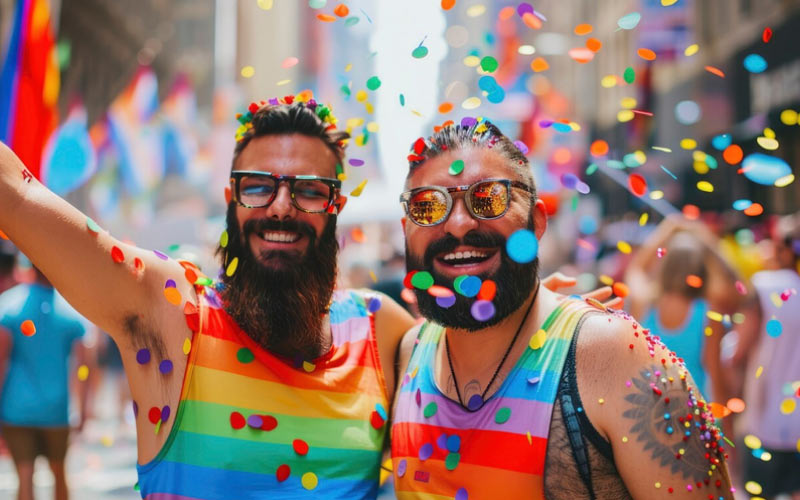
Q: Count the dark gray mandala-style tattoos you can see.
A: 1